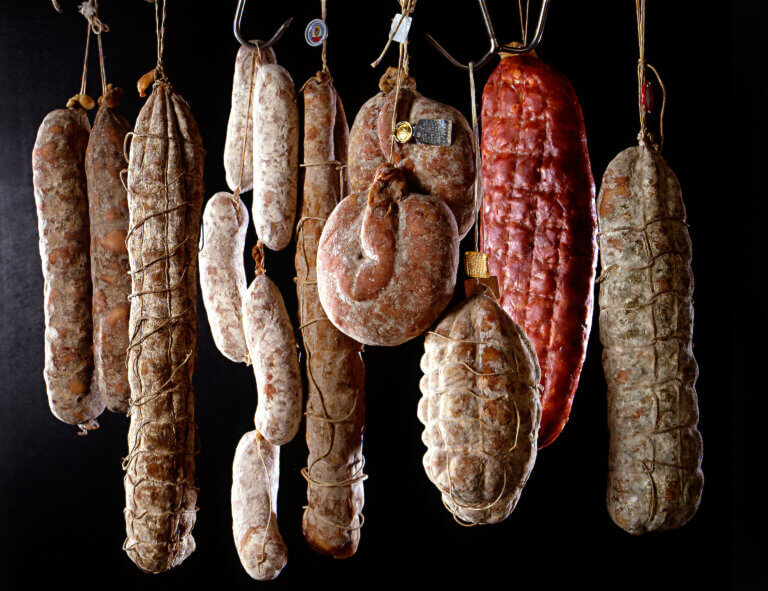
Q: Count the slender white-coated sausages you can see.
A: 5